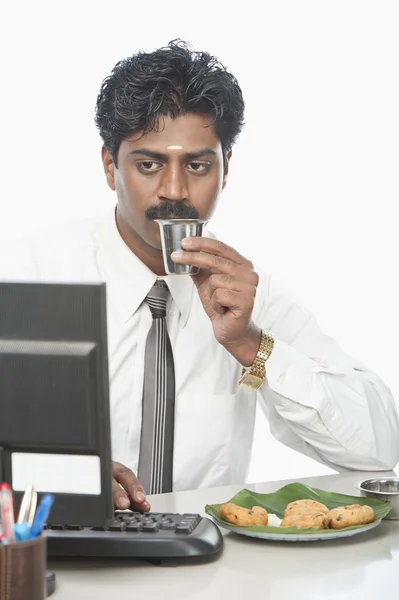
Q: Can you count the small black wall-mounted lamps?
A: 0